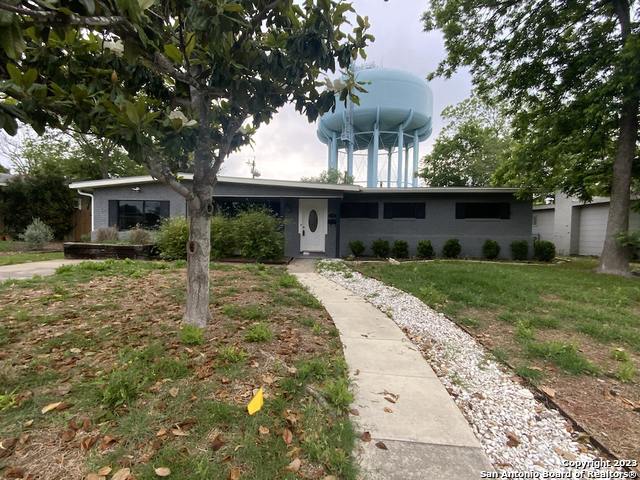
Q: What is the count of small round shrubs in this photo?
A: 8